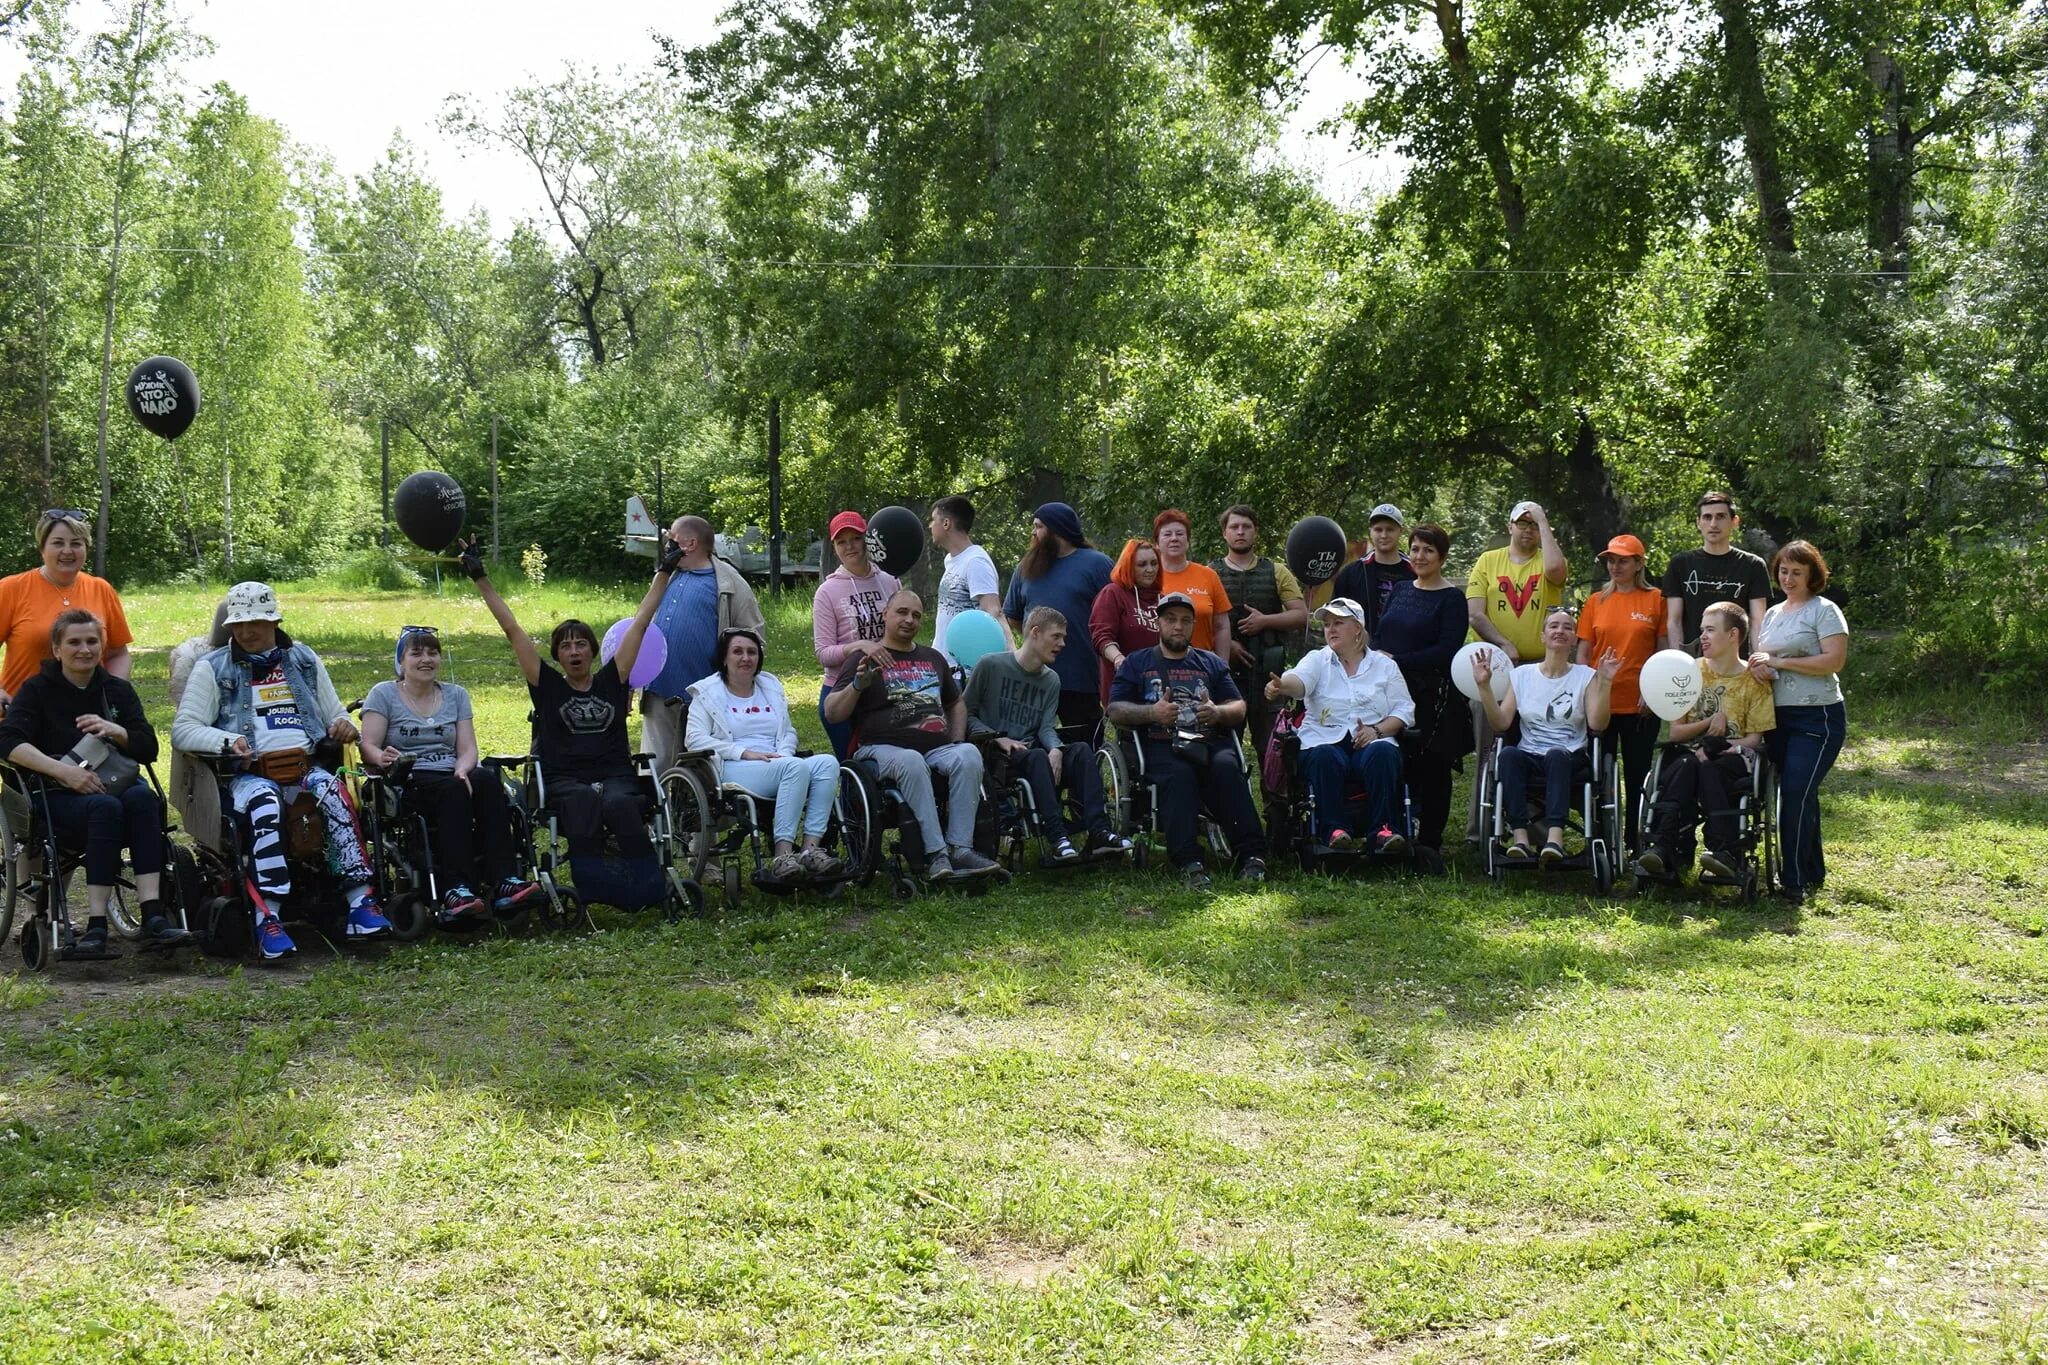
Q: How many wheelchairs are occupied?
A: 11